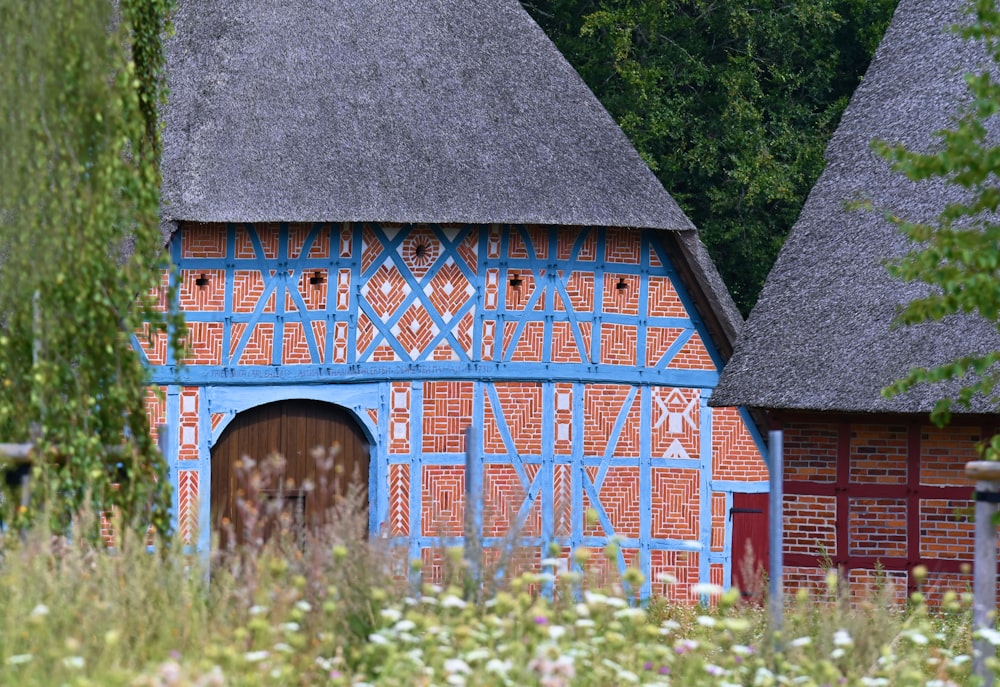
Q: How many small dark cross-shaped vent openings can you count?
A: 4